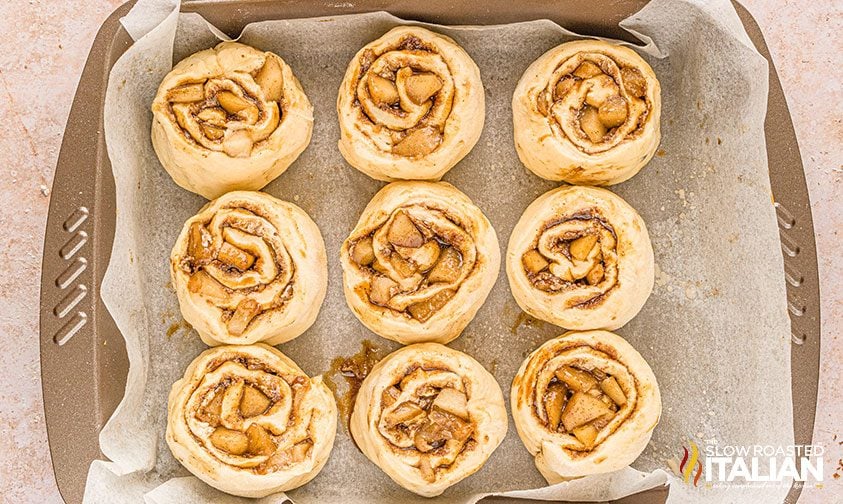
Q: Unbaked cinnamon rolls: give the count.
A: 9